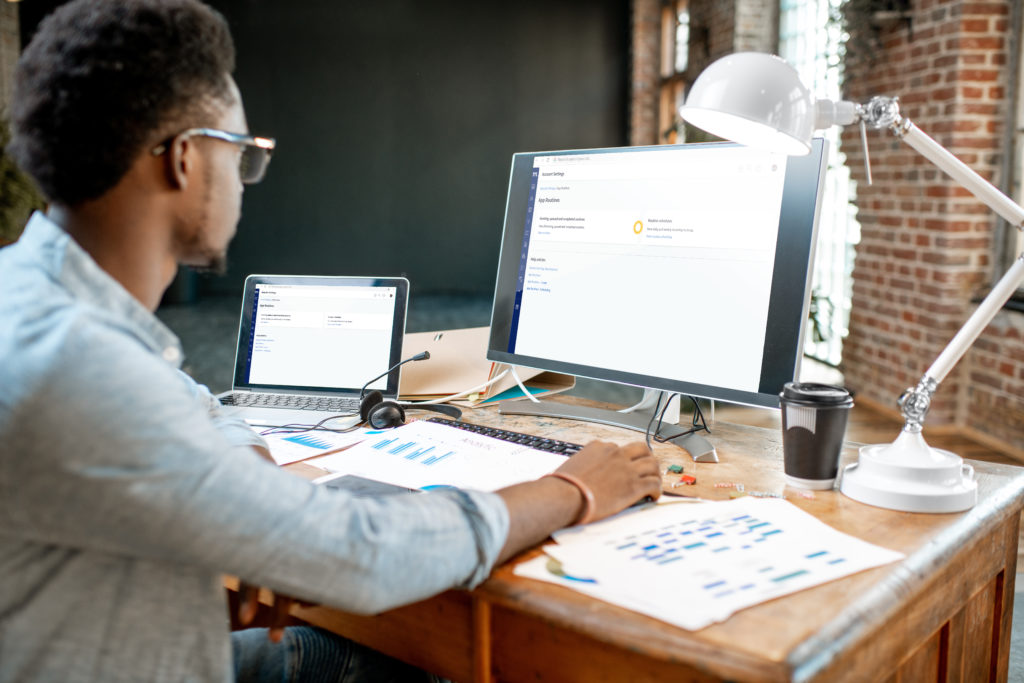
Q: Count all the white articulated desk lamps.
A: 1